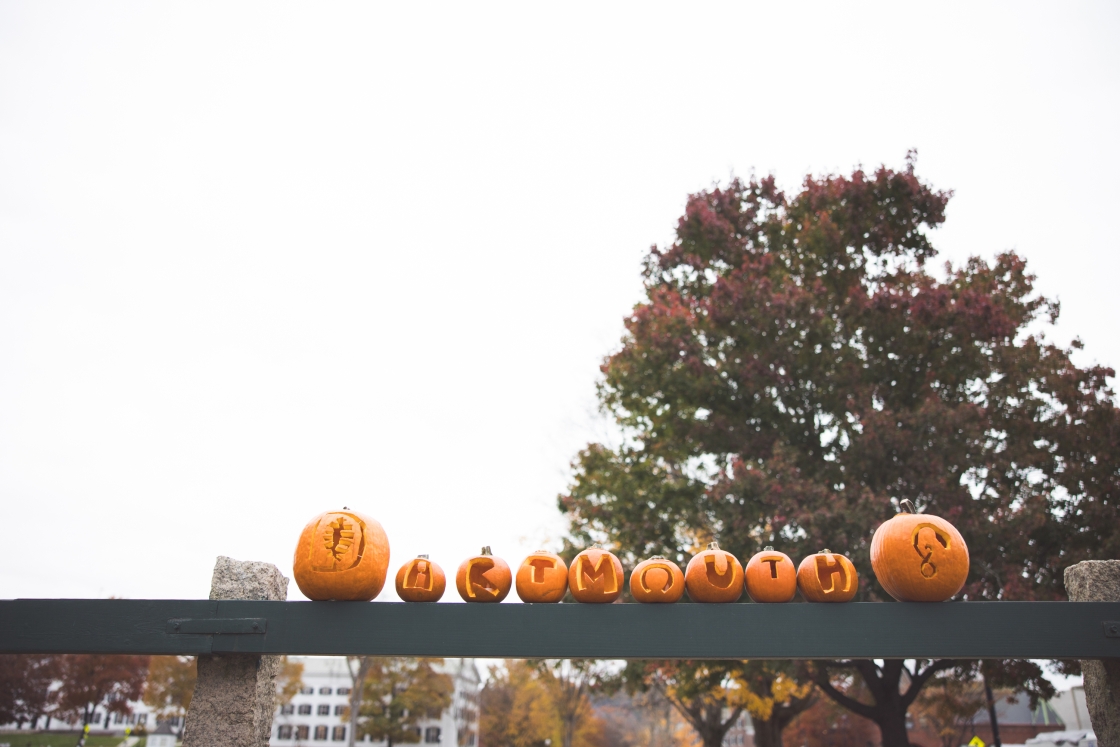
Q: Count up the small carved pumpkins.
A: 8